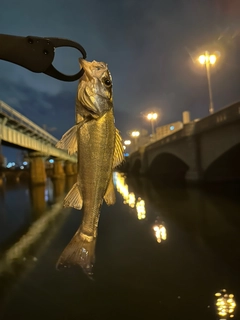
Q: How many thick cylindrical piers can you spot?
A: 3